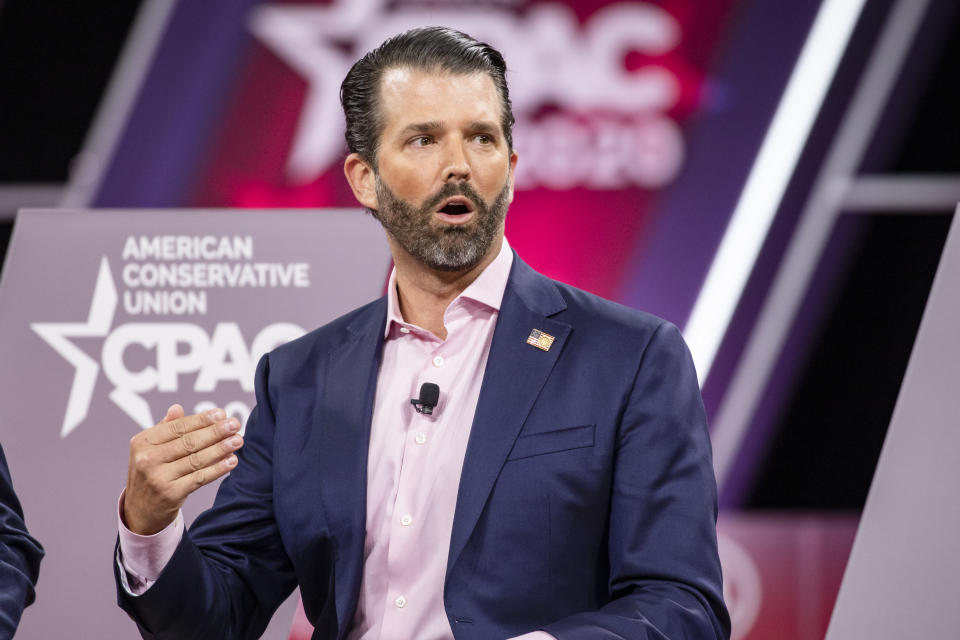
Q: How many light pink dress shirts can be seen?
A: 1